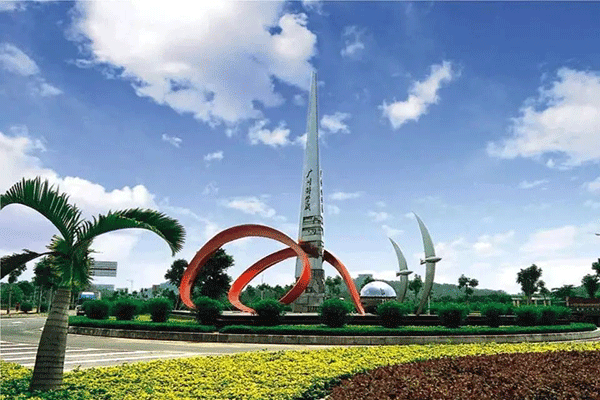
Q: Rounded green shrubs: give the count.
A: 11